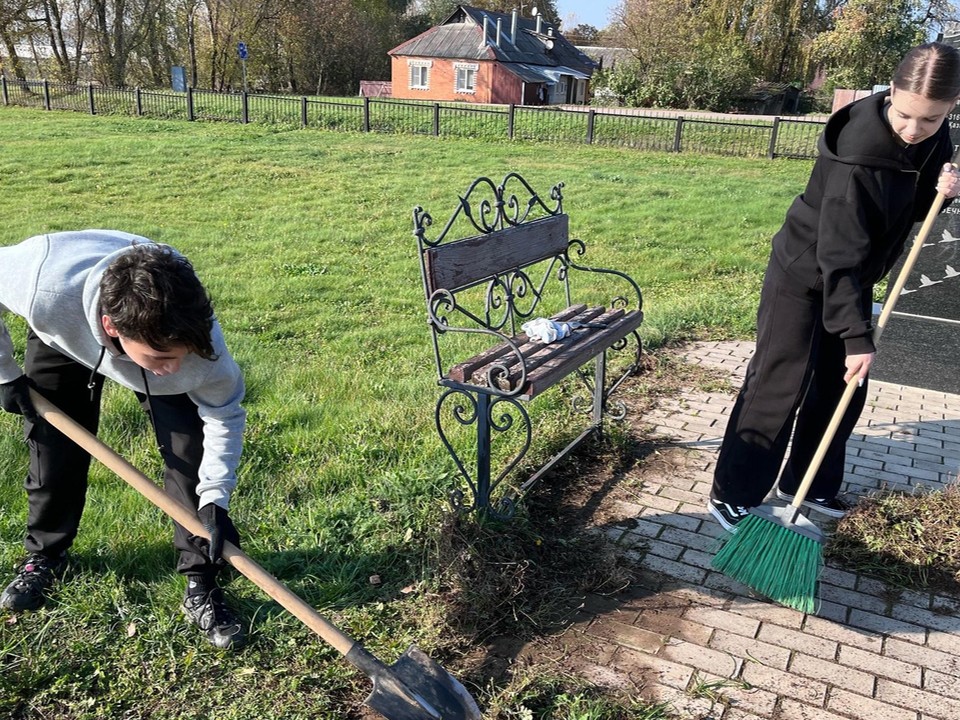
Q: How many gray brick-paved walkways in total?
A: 1